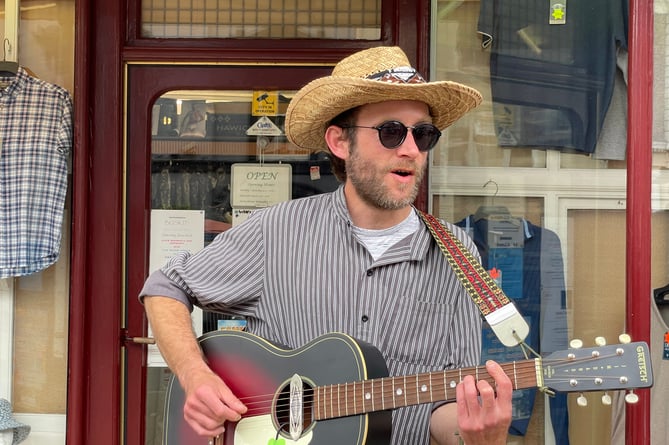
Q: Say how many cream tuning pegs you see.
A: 6